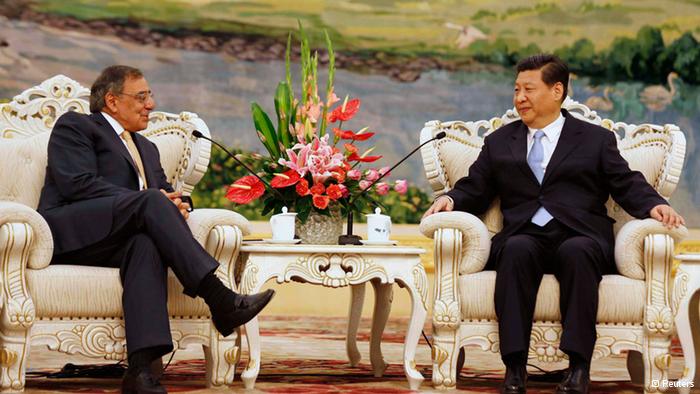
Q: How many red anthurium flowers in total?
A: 5